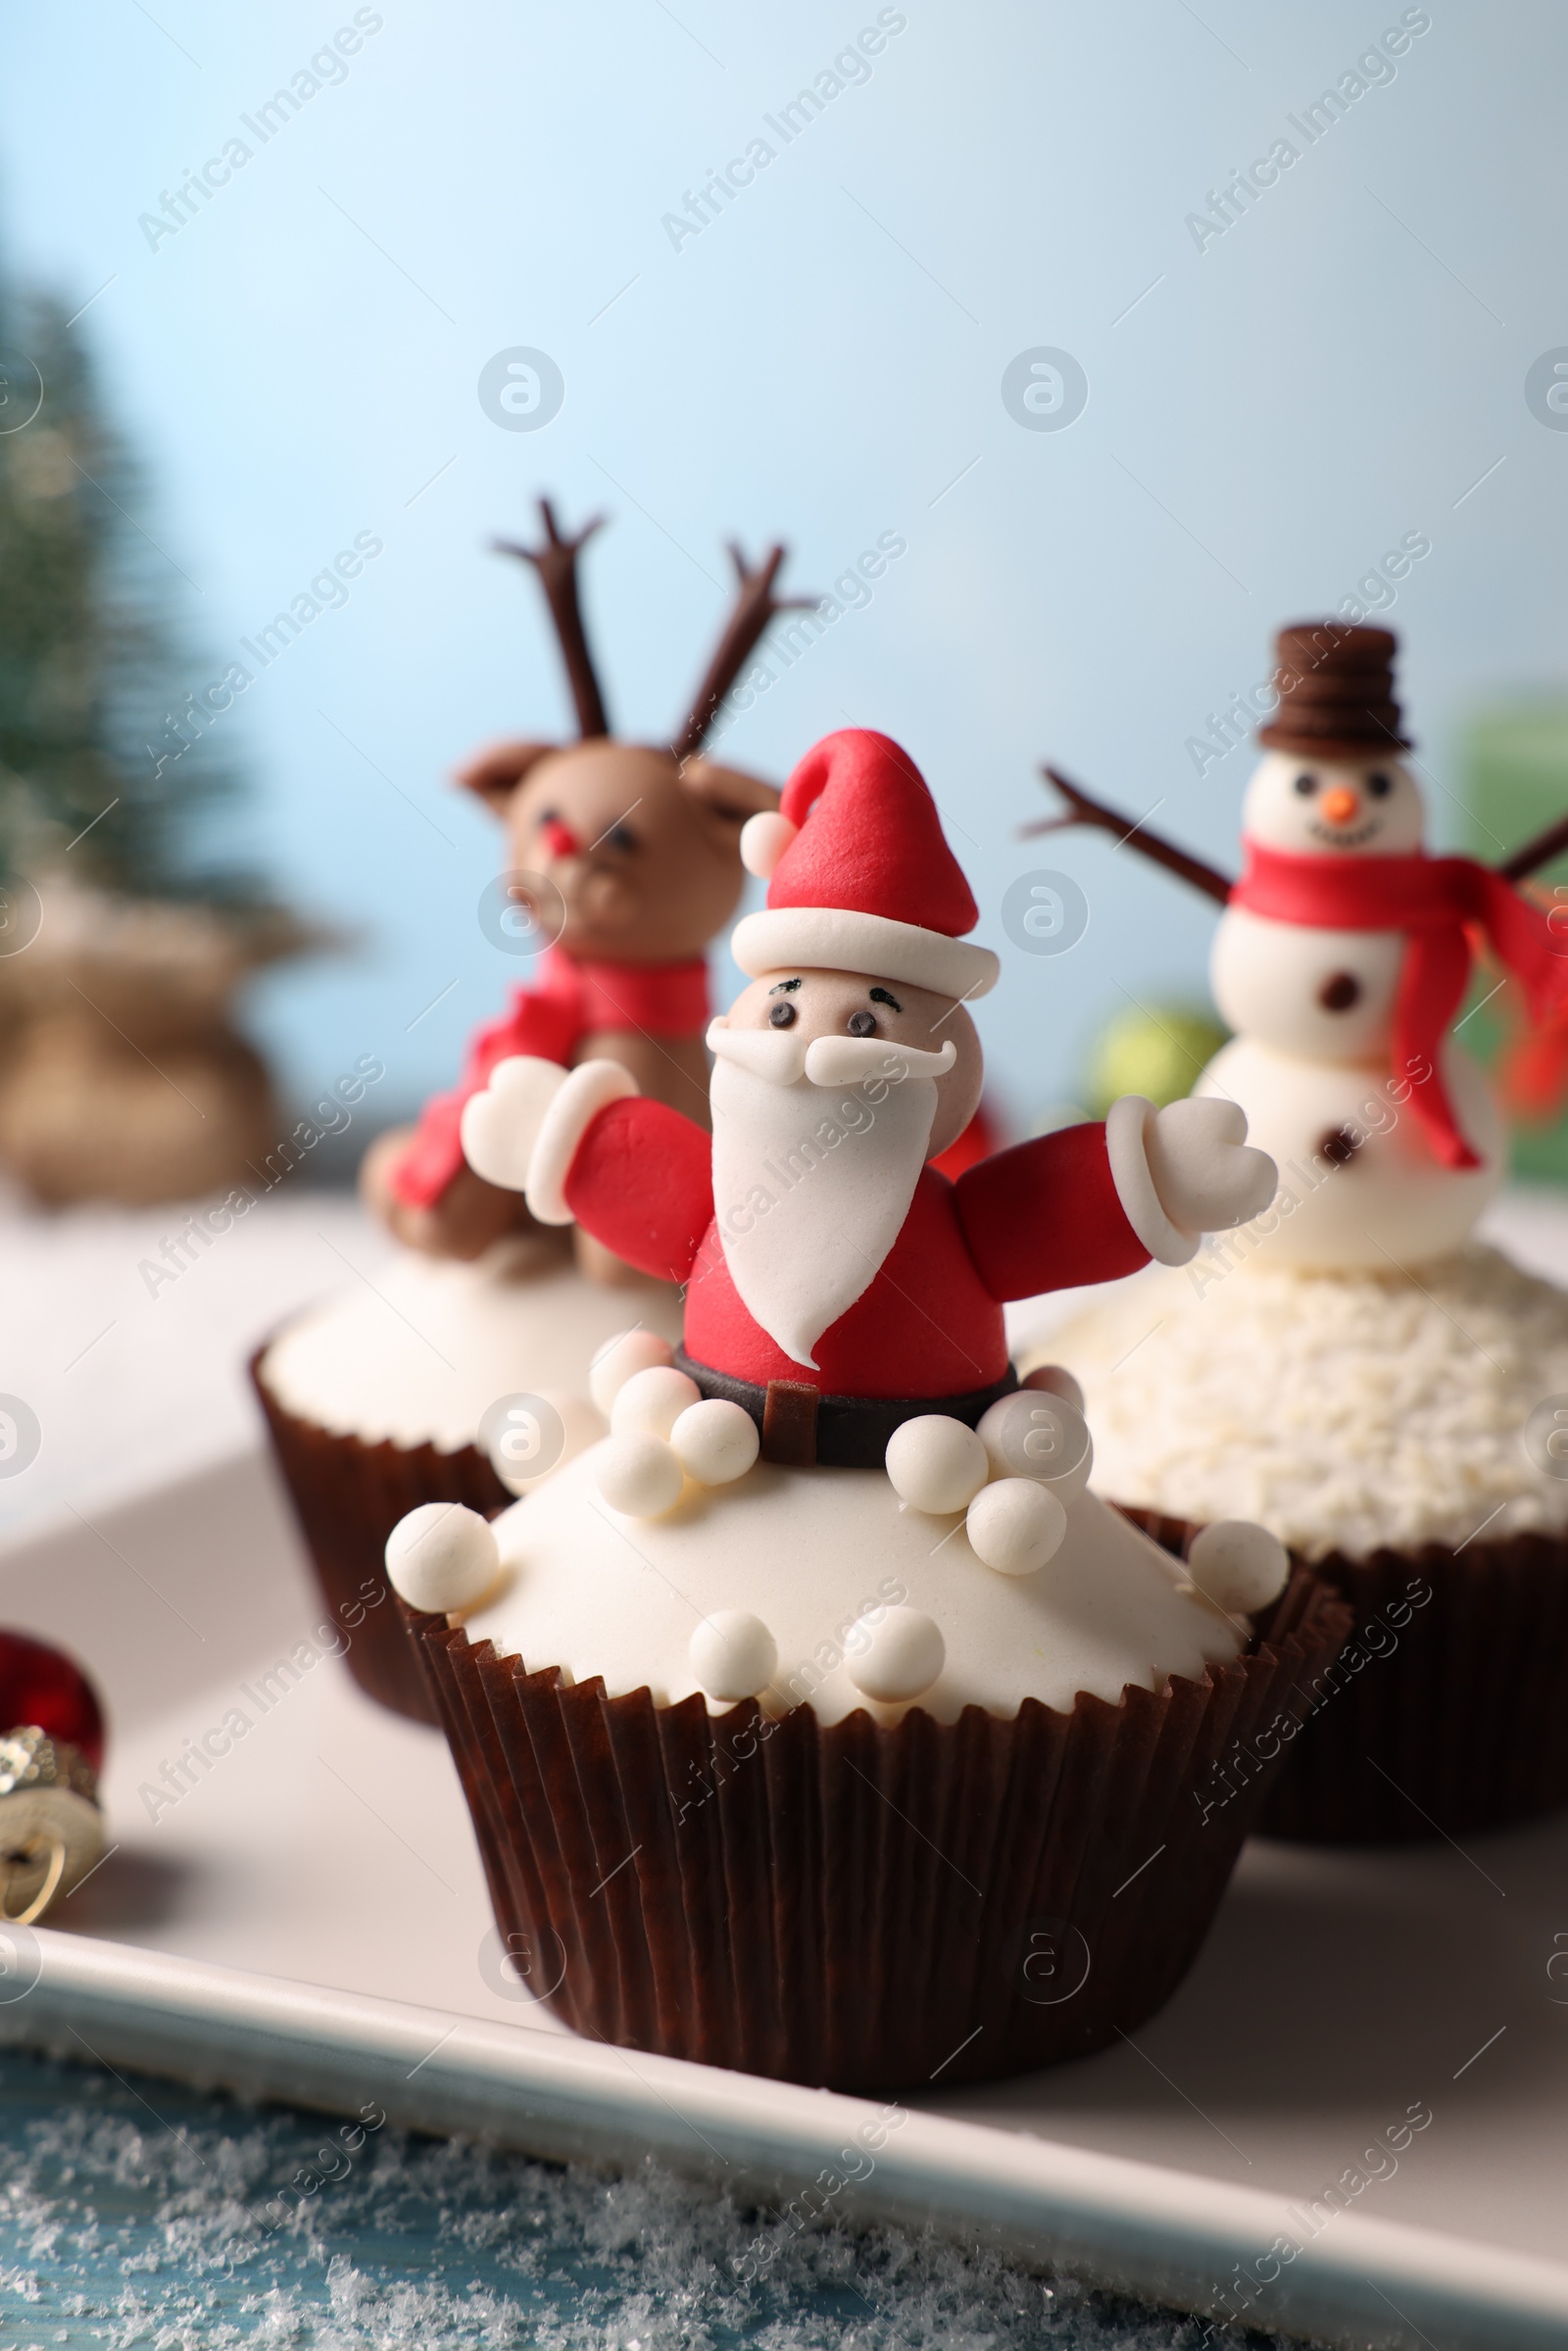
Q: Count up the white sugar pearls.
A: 13